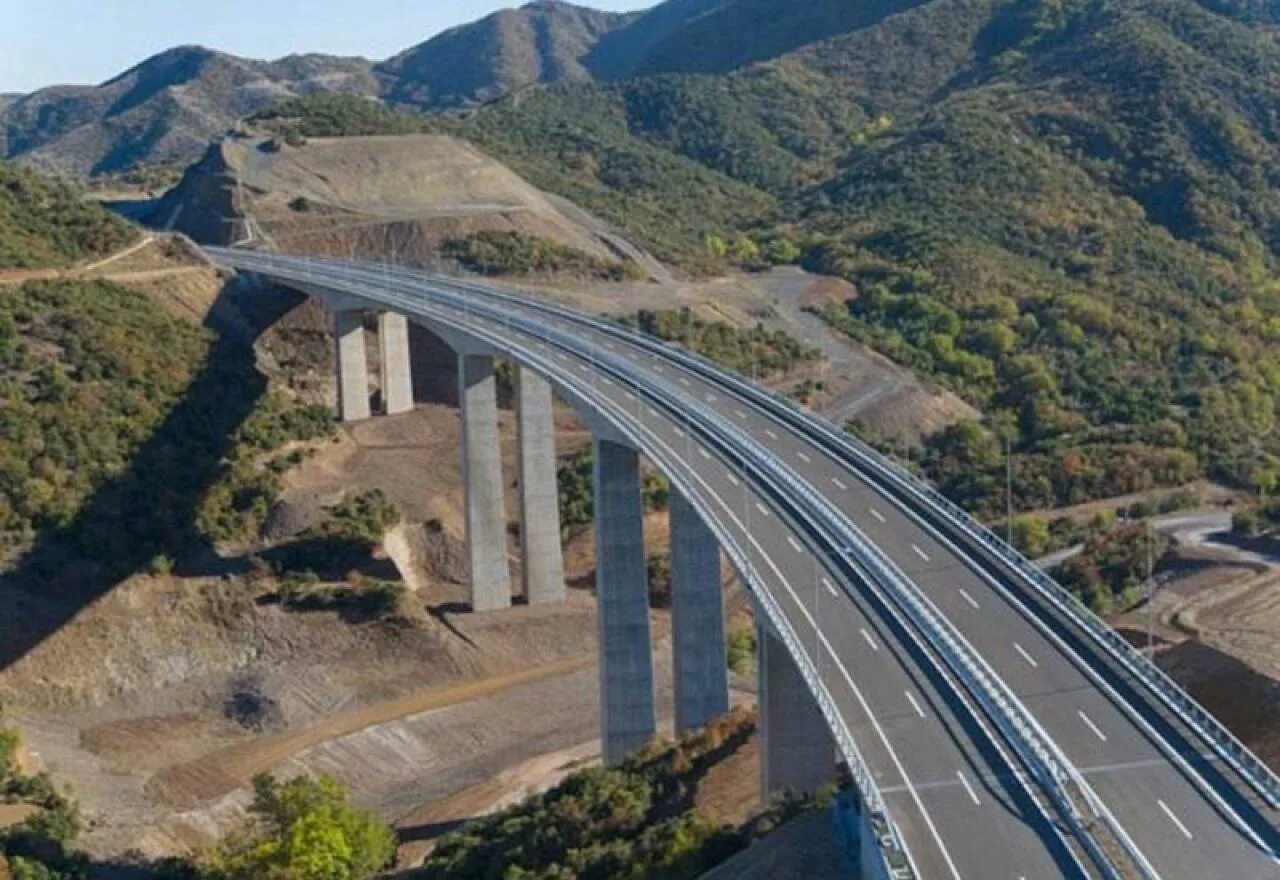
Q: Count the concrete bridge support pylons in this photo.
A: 7